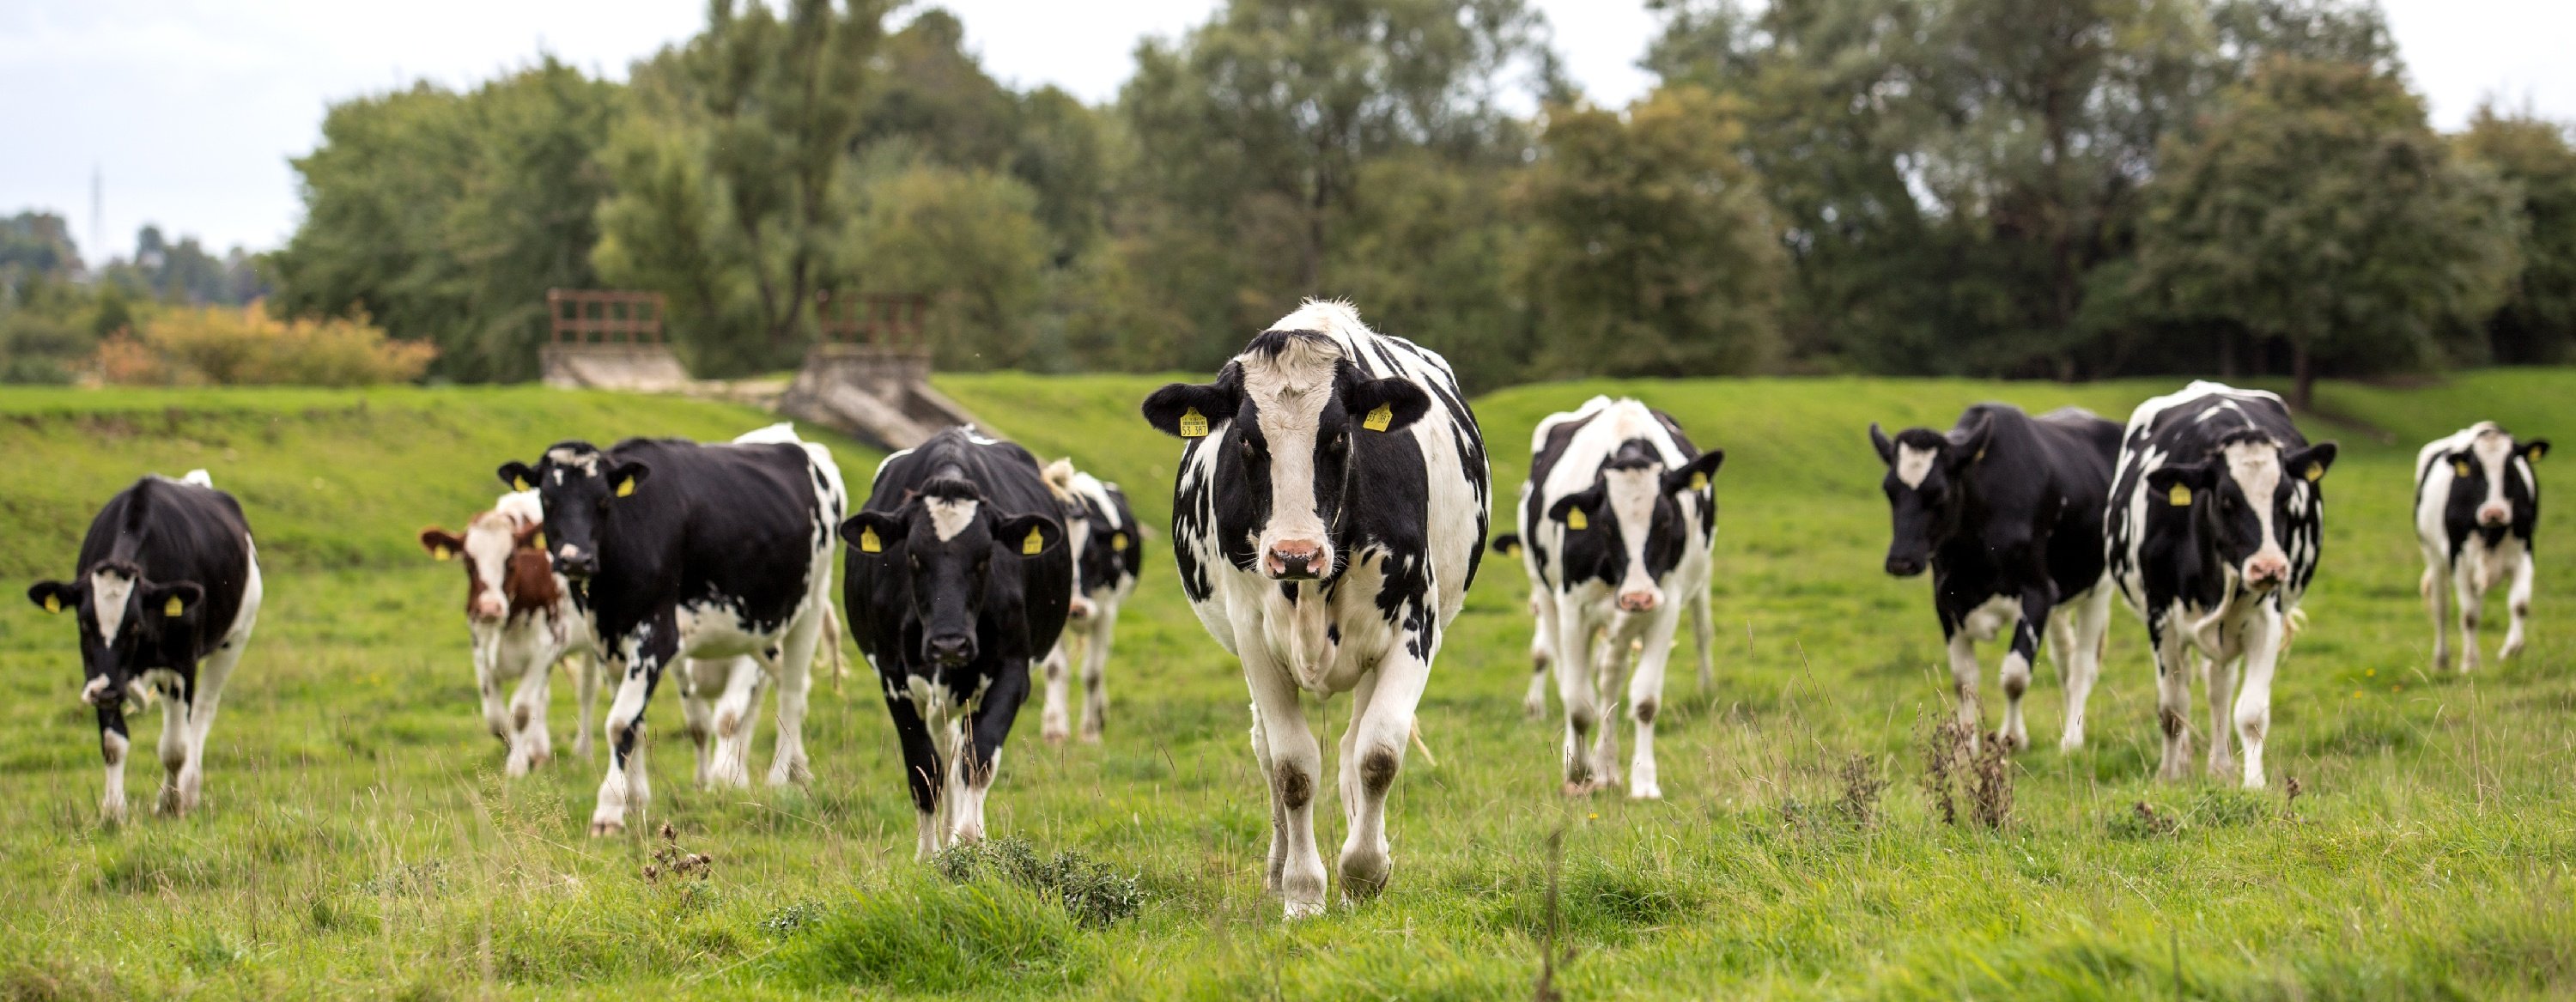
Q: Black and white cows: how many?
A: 9